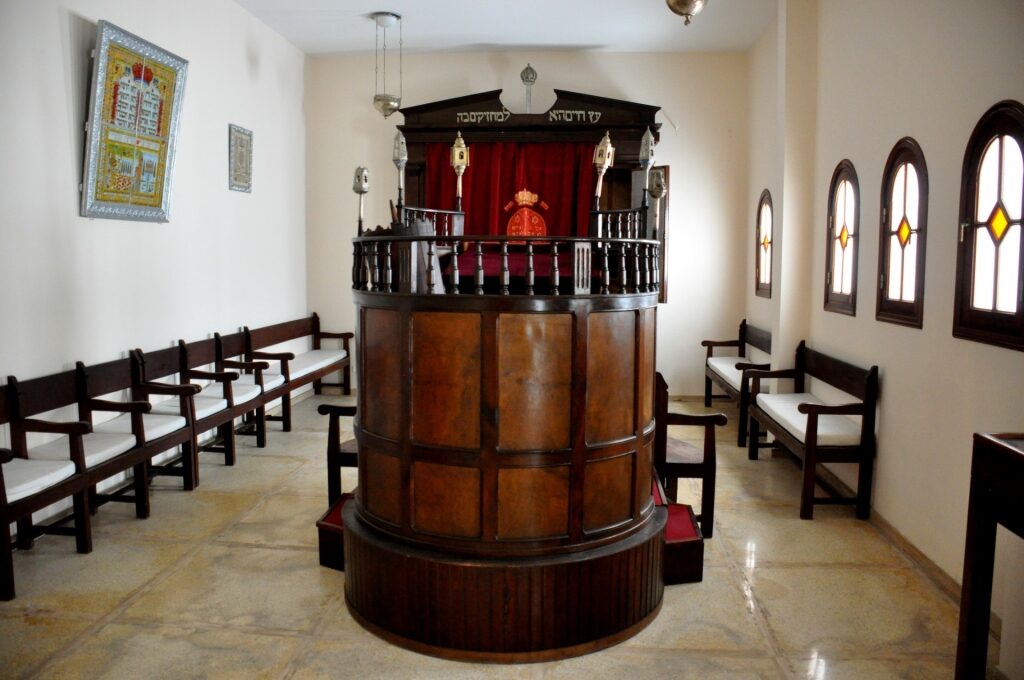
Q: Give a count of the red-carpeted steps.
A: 3